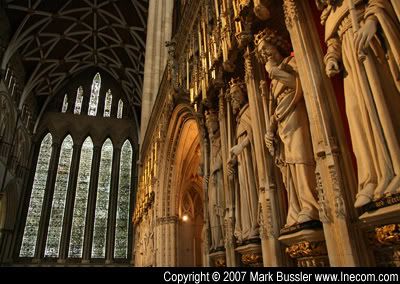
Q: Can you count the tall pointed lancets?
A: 5